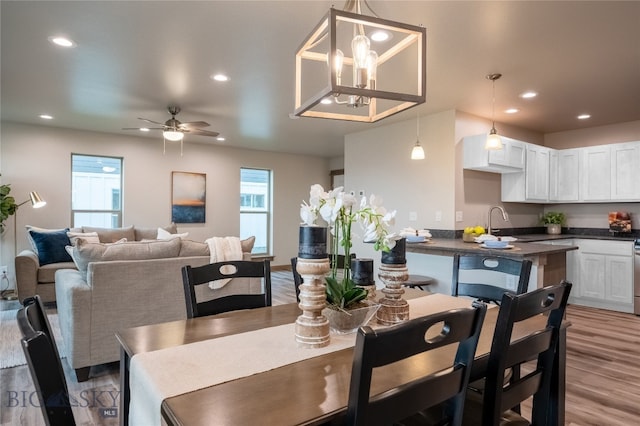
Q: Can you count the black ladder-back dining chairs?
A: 6